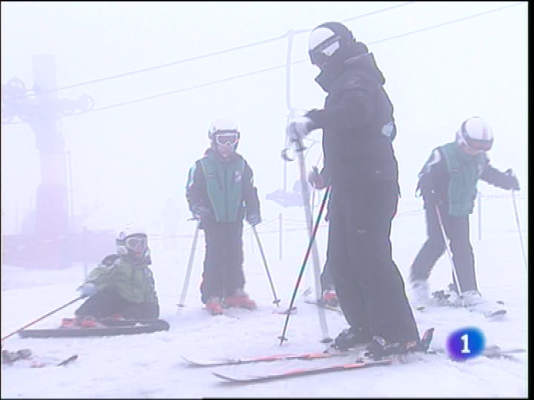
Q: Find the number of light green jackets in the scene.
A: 1